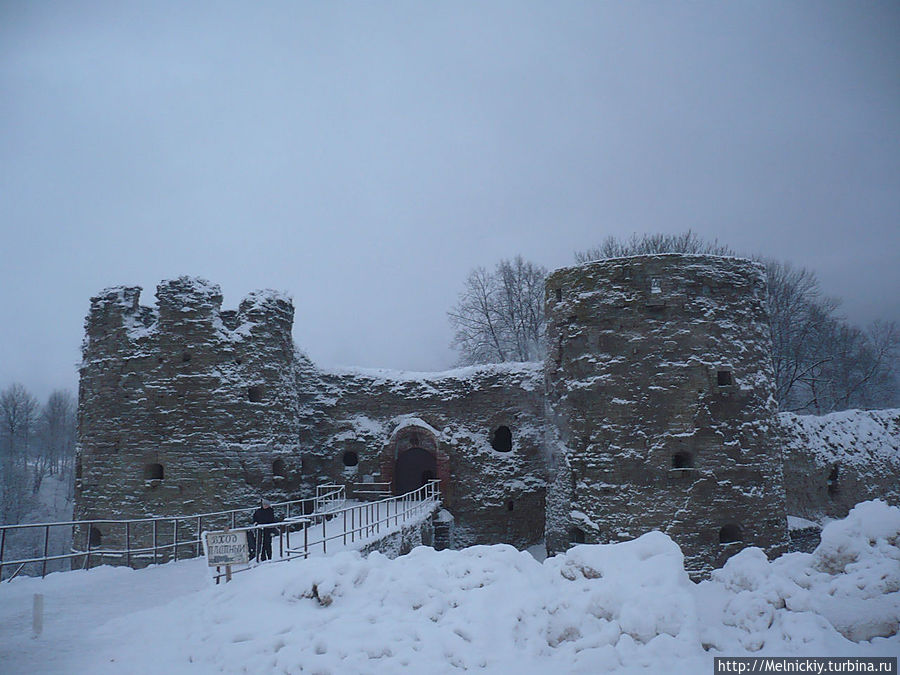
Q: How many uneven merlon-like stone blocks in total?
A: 3